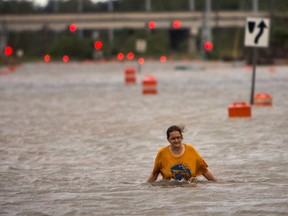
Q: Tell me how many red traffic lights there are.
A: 12